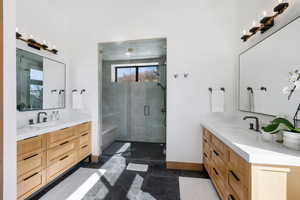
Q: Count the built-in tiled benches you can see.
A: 1